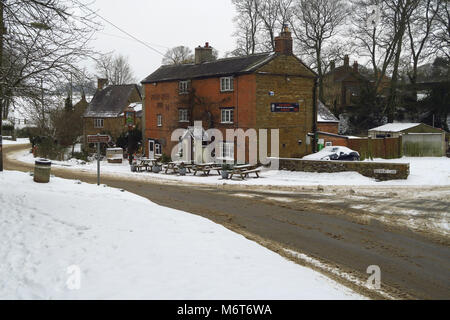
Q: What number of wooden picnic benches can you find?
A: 4